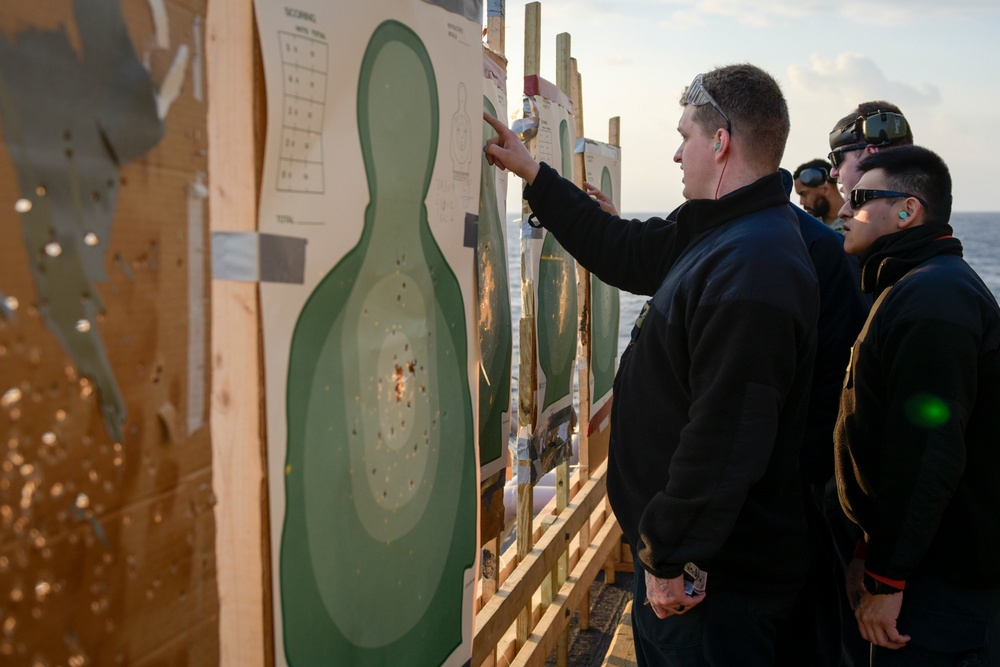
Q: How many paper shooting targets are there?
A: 4